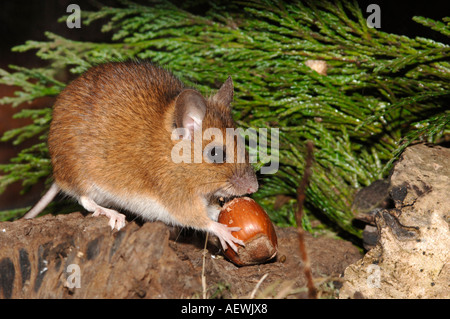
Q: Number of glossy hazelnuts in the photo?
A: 1